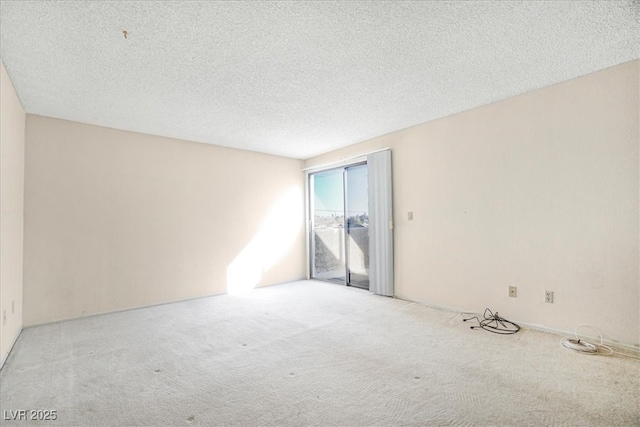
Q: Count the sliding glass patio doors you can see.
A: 1